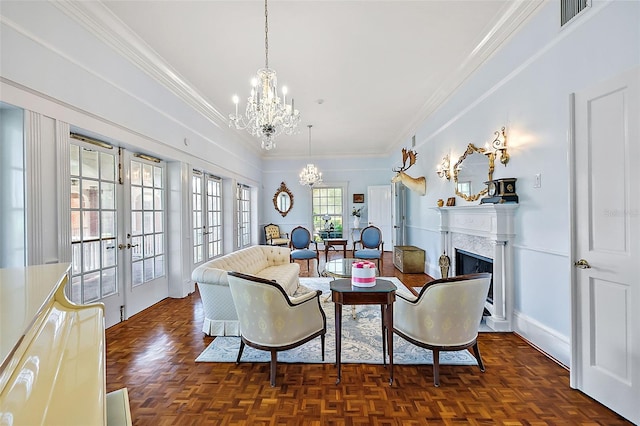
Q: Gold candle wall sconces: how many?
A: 2